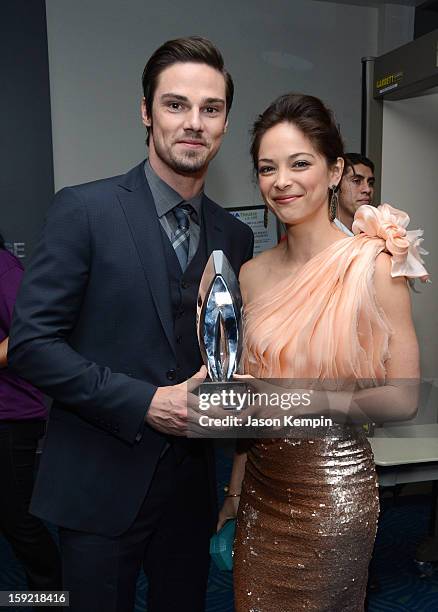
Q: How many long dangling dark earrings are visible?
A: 2